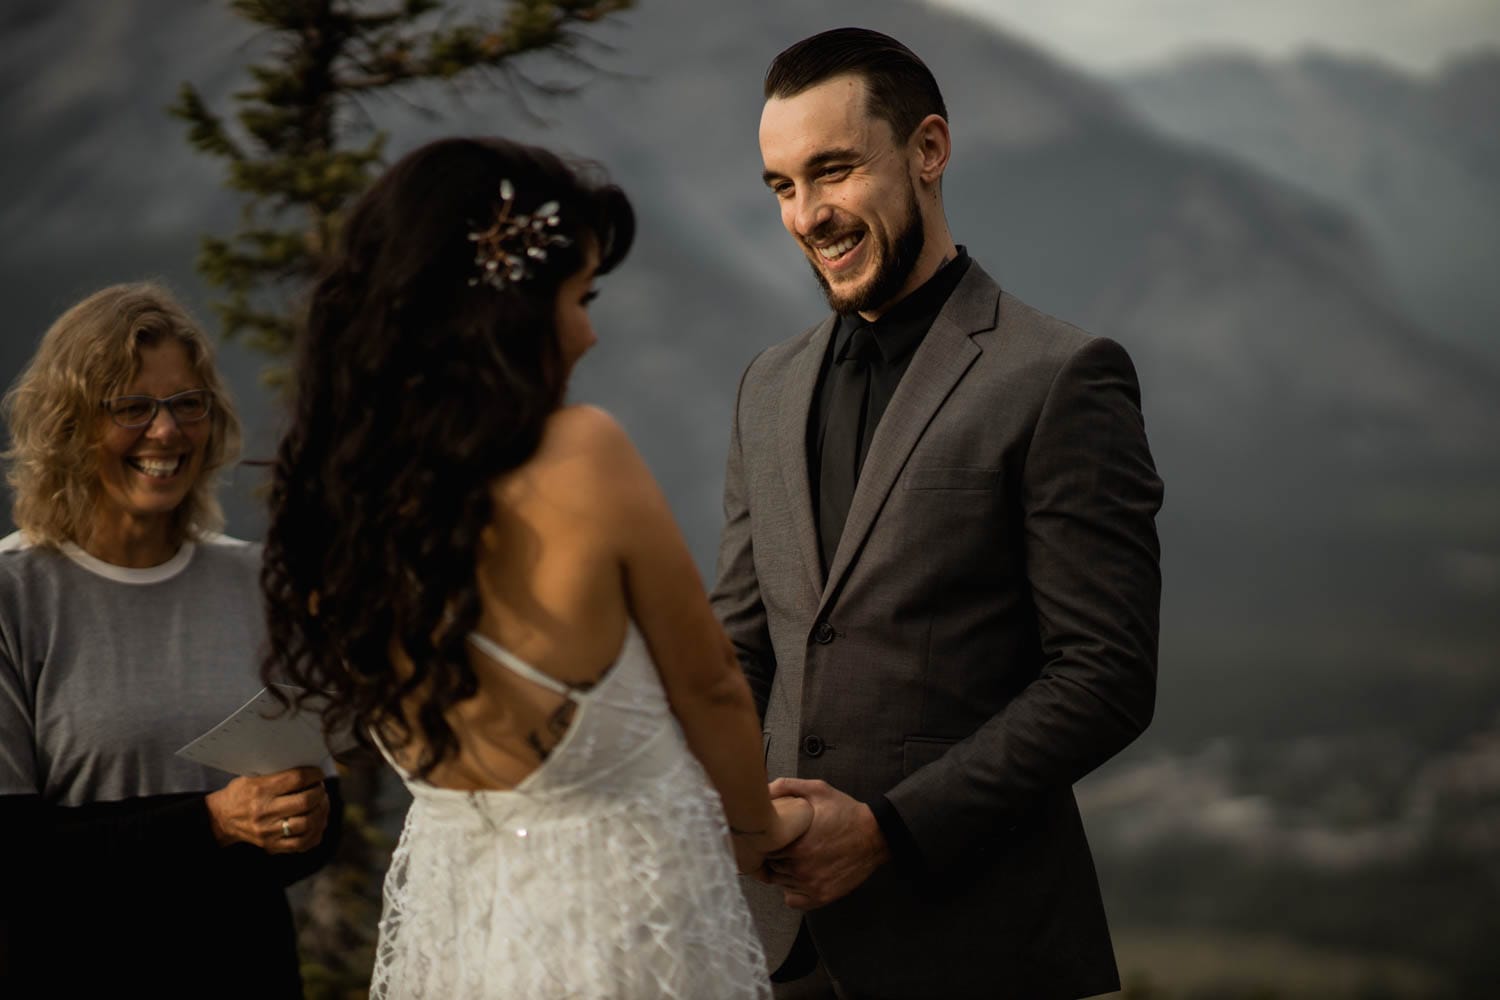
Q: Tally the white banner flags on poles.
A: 0